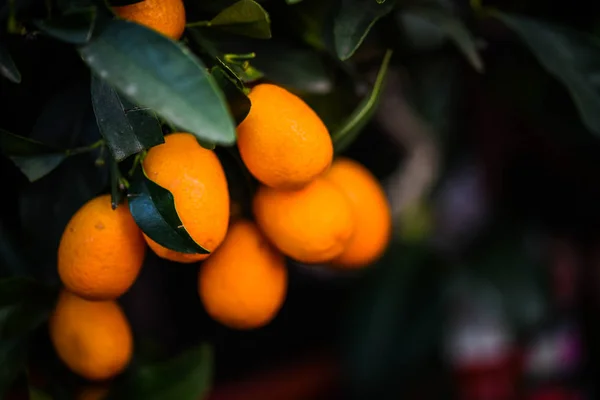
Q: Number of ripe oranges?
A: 8